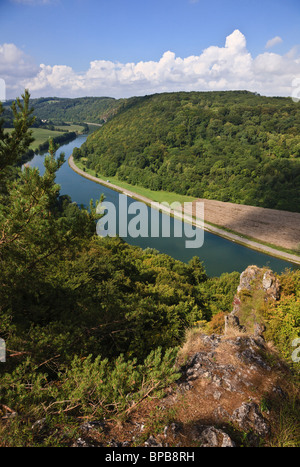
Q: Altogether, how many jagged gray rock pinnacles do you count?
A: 1